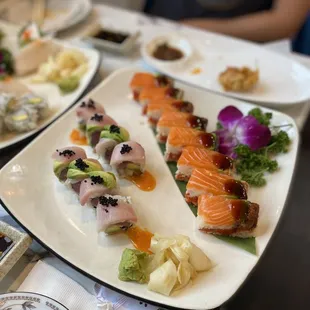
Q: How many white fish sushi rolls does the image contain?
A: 8